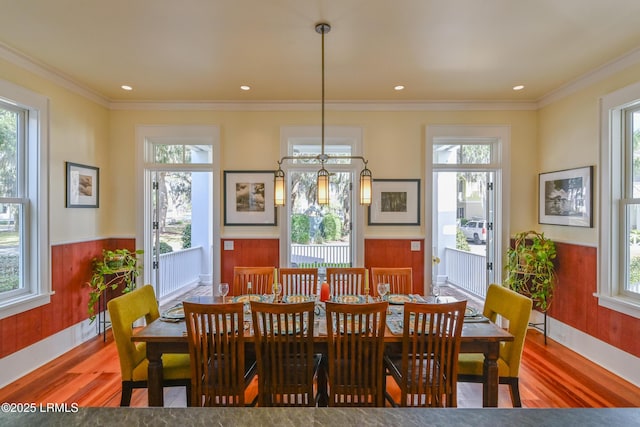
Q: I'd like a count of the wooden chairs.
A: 8